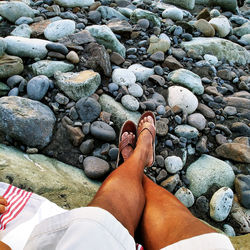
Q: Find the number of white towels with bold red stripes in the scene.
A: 1